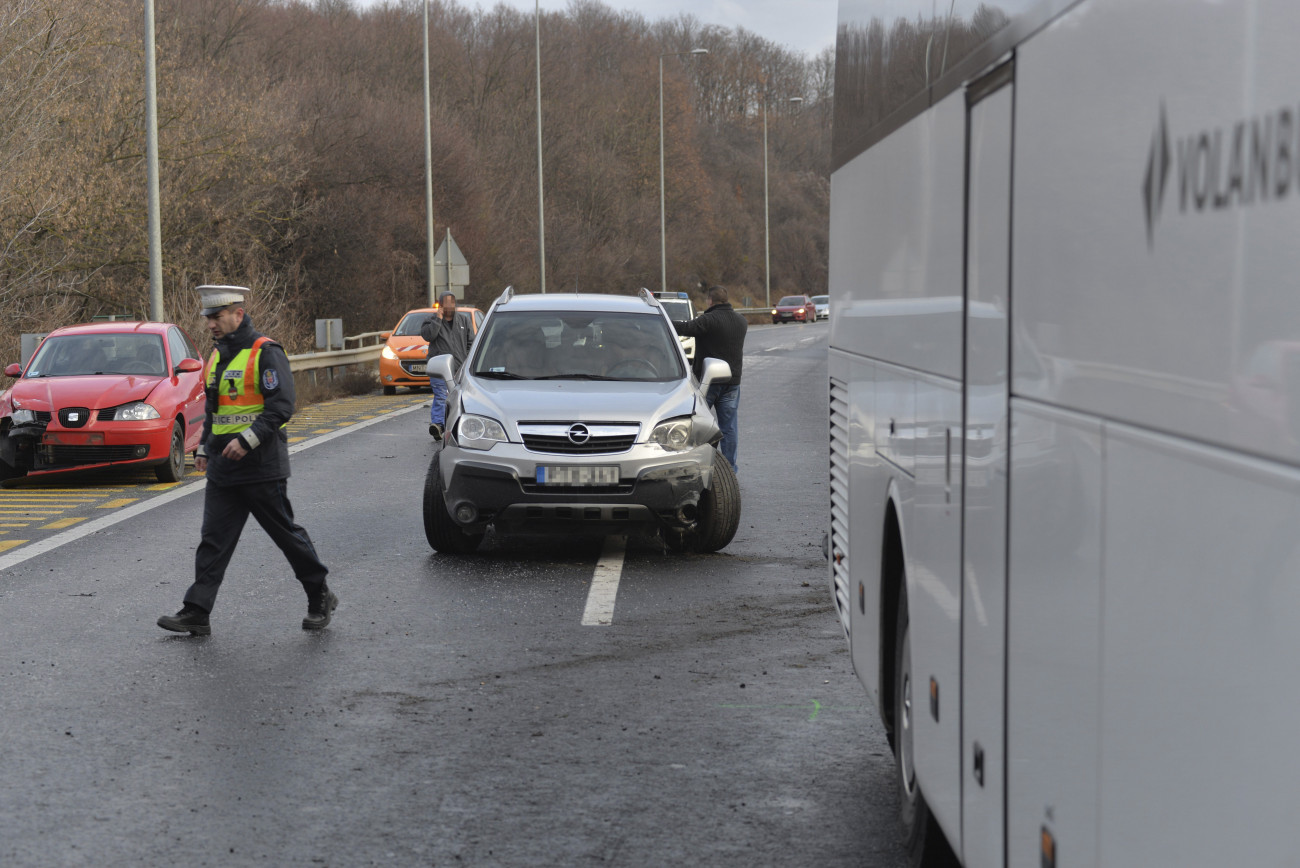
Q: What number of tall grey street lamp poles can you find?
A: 5